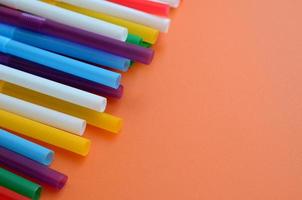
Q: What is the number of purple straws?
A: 3